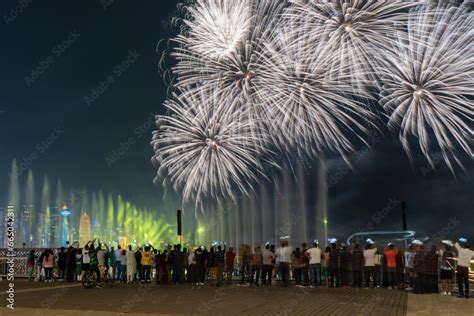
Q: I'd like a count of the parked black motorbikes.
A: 0